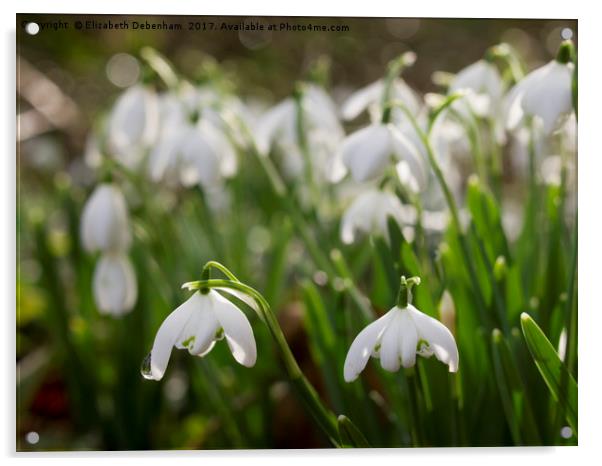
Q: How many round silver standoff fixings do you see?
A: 4